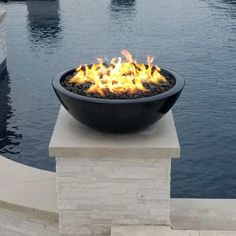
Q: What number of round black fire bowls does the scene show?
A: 1